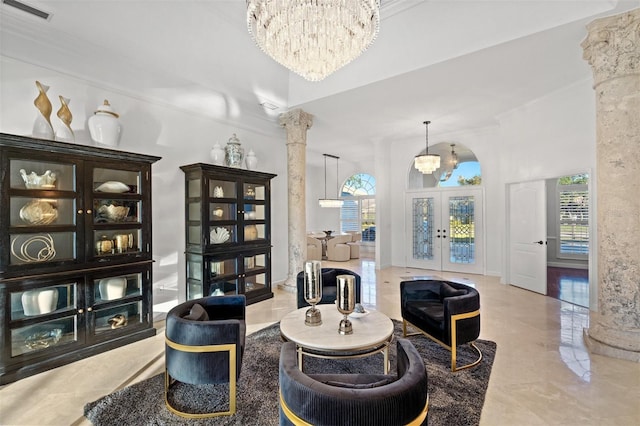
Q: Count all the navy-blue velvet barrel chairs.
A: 4